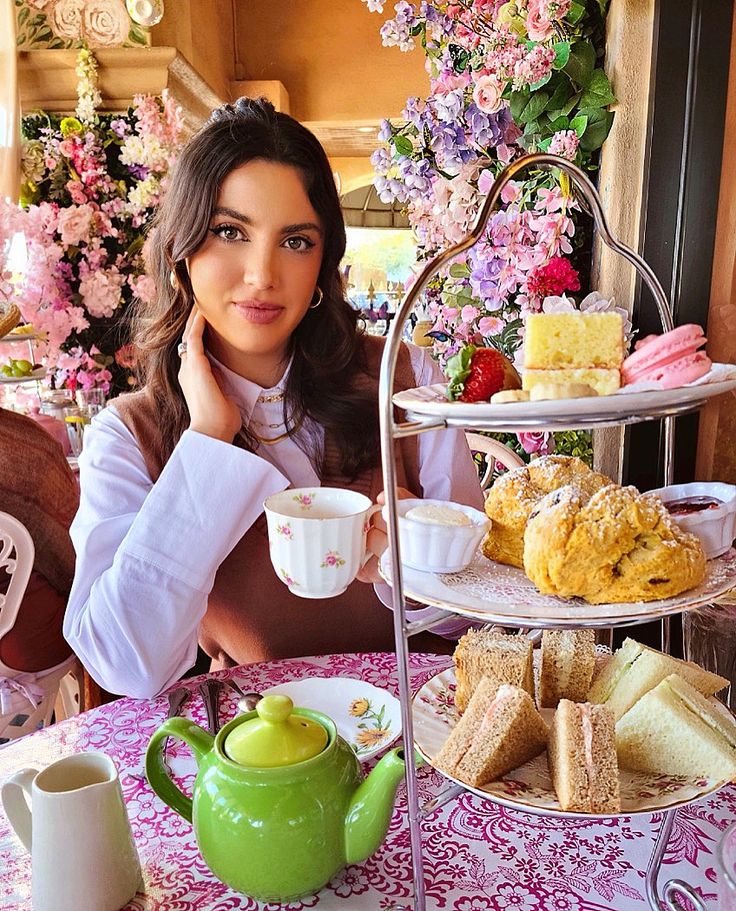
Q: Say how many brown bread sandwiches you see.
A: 4